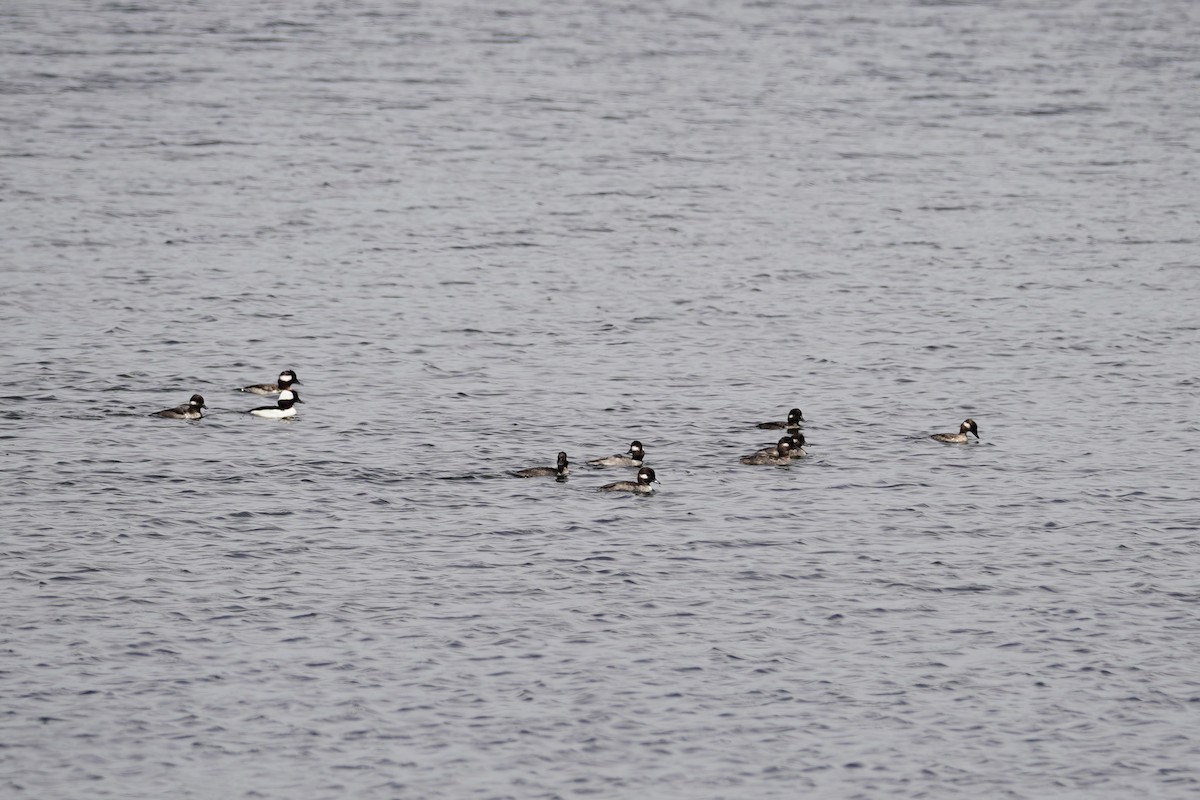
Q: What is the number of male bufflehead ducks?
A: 1